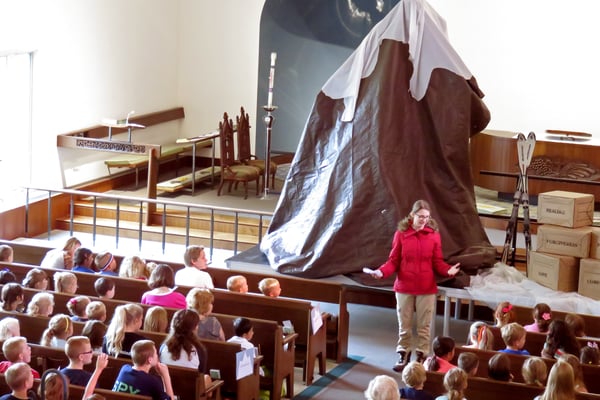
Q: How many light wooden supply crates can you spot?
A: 5